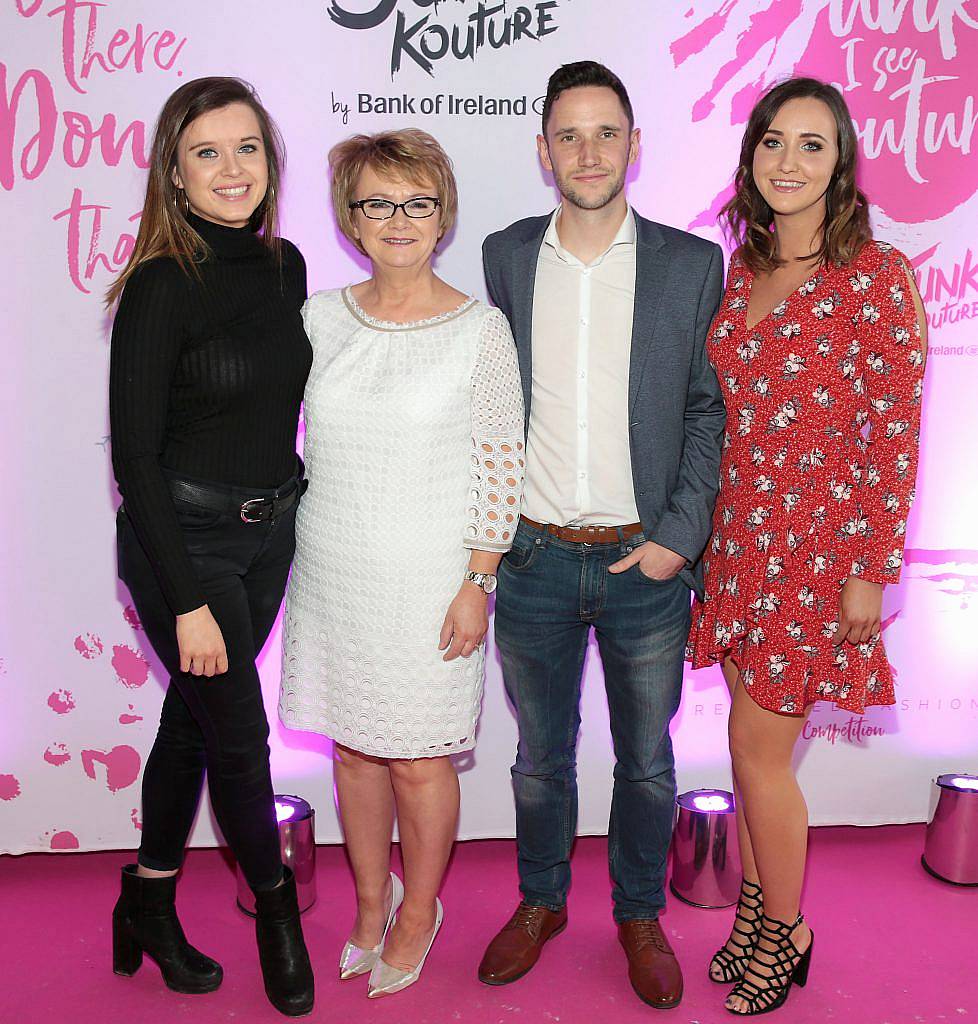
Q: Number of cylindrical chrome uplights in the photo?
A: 3